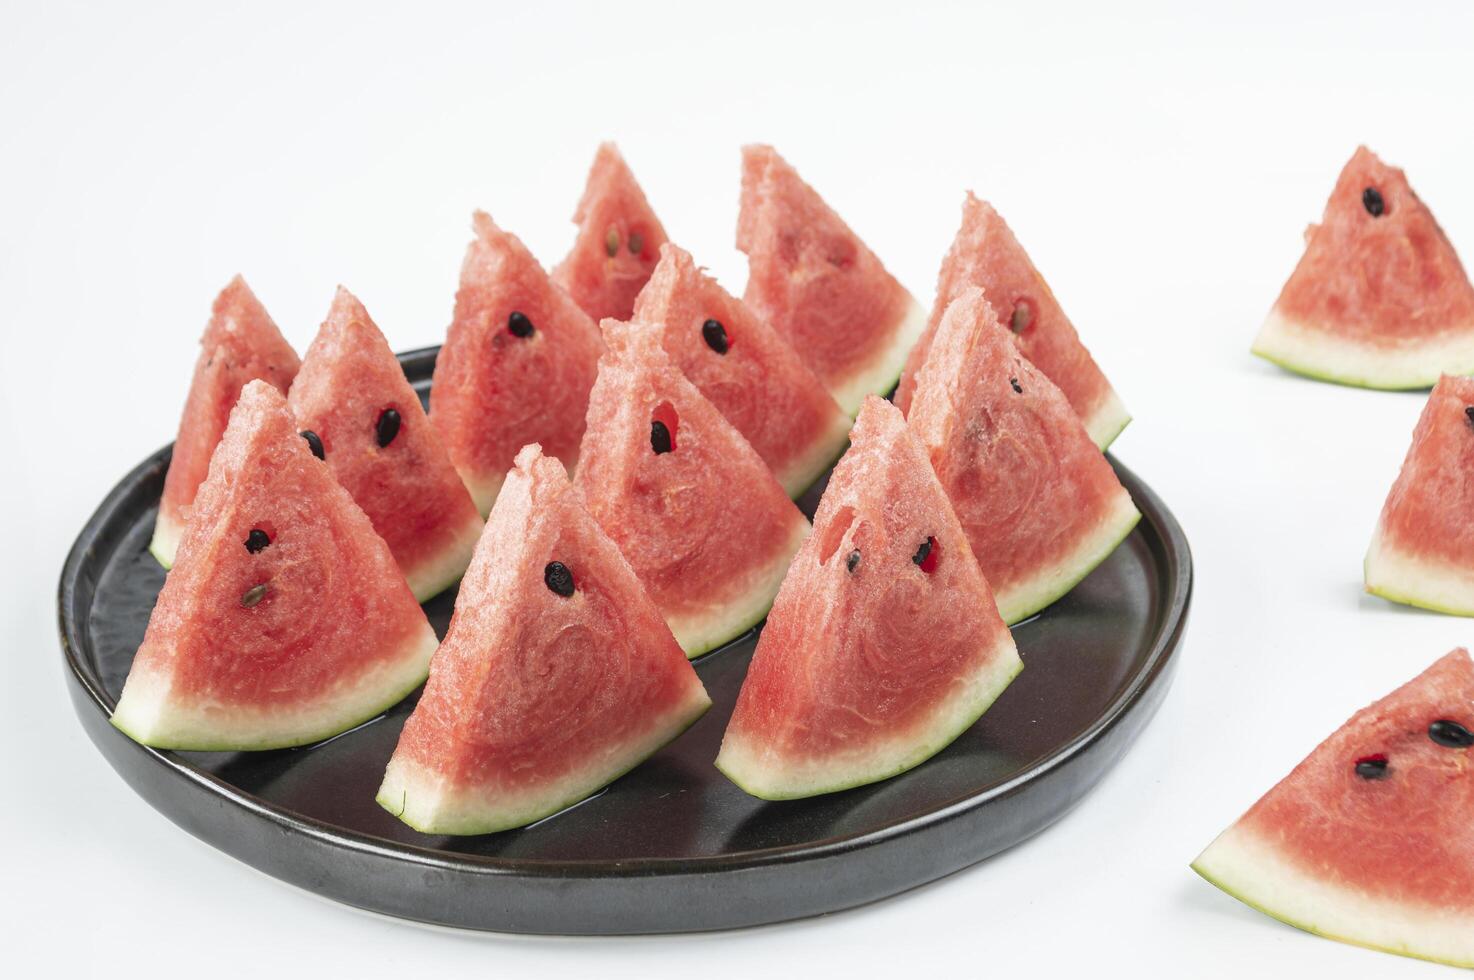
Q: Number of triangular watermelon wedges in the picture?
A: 15